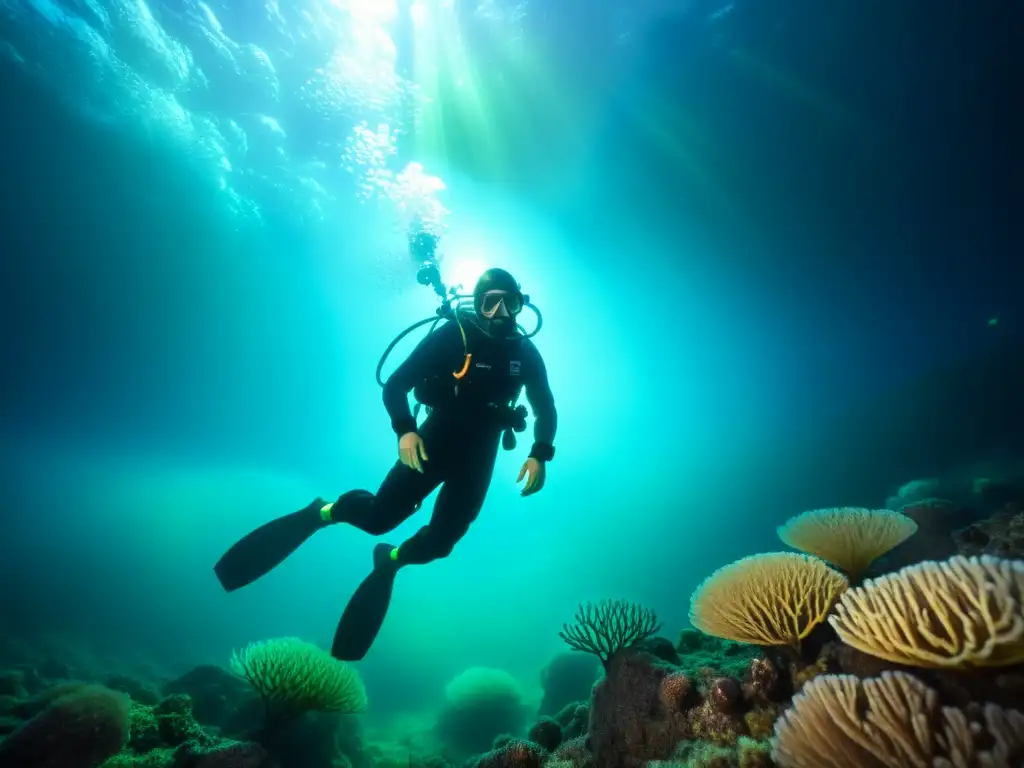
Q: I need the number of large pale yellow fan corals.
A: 4